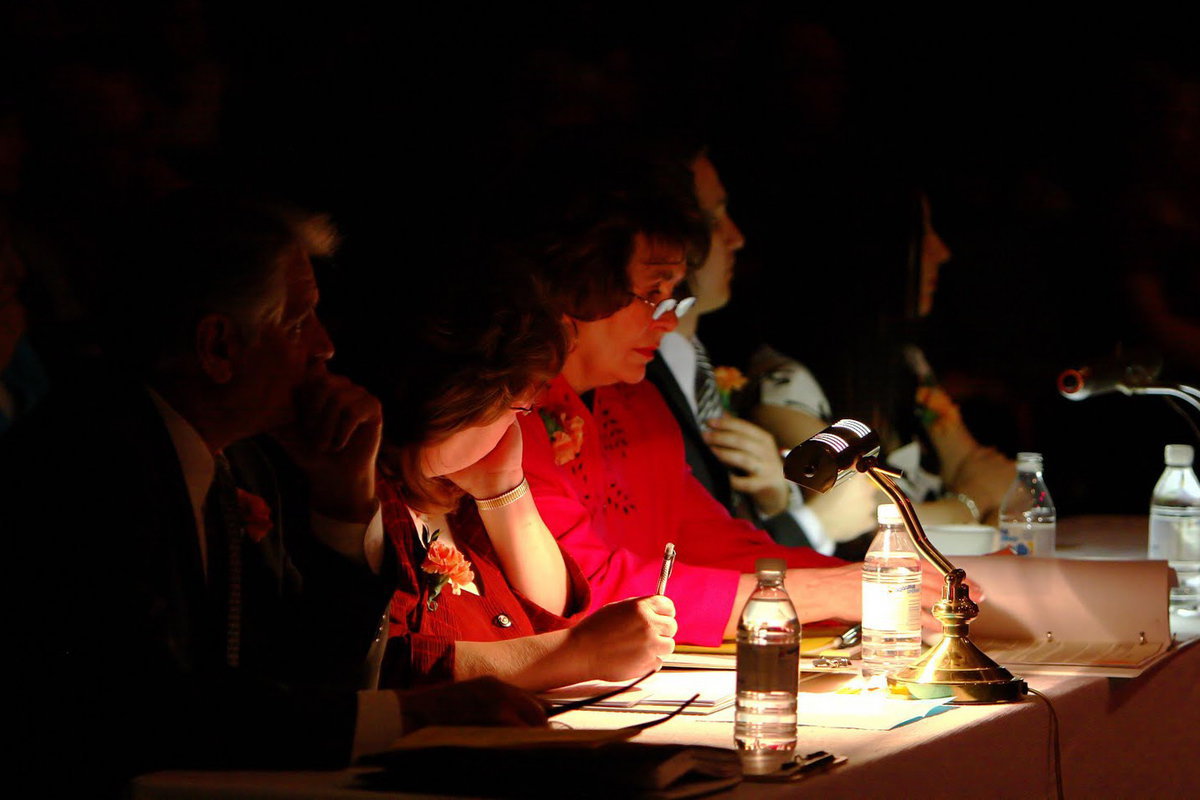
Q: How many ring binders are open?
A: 1